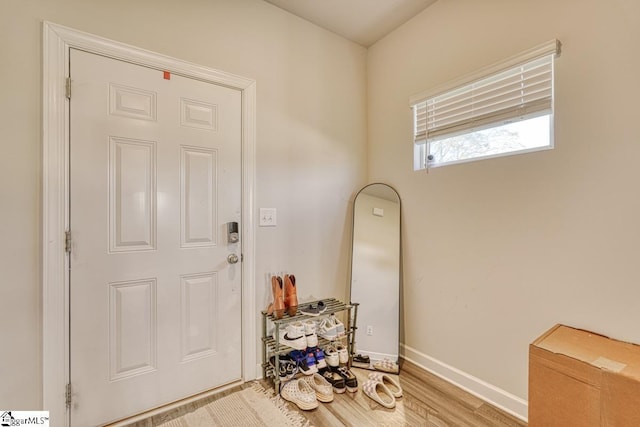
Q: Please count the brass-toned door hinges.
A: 3